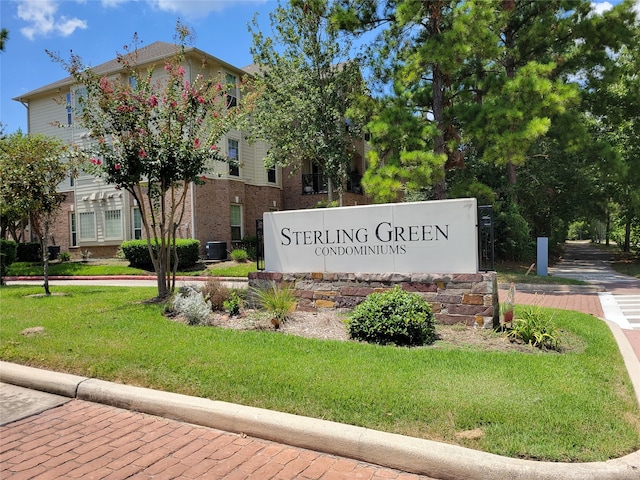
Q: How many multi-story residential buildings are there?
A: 1